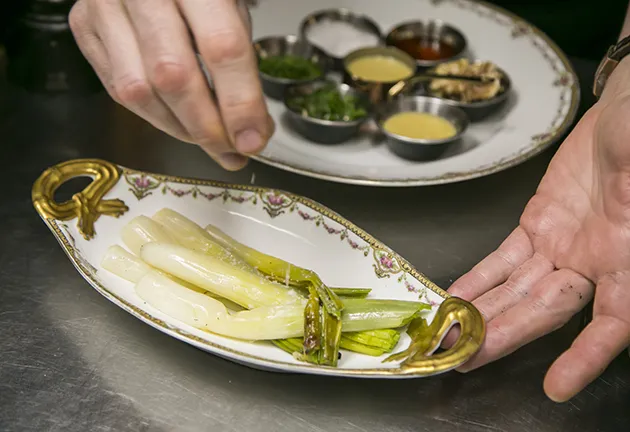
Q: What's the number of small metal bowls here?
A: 7